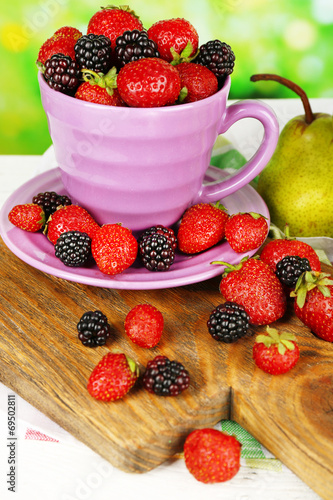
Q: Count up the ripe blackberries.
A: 11